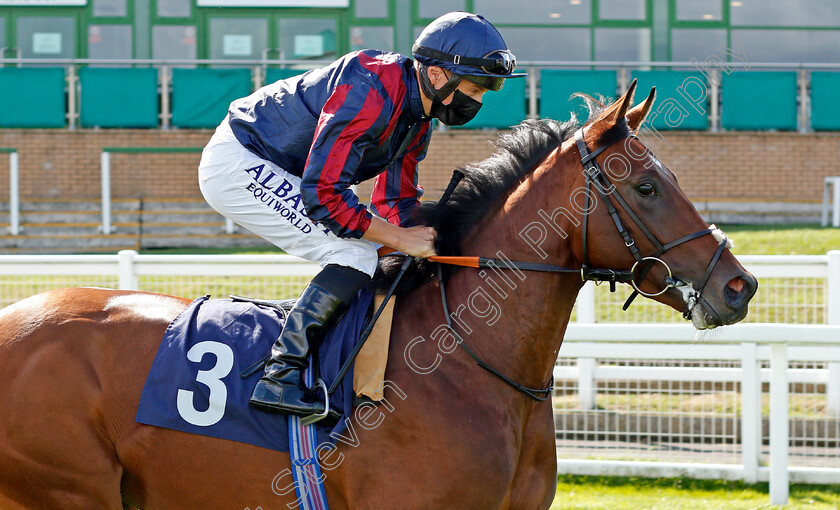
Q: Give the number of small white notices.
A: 3